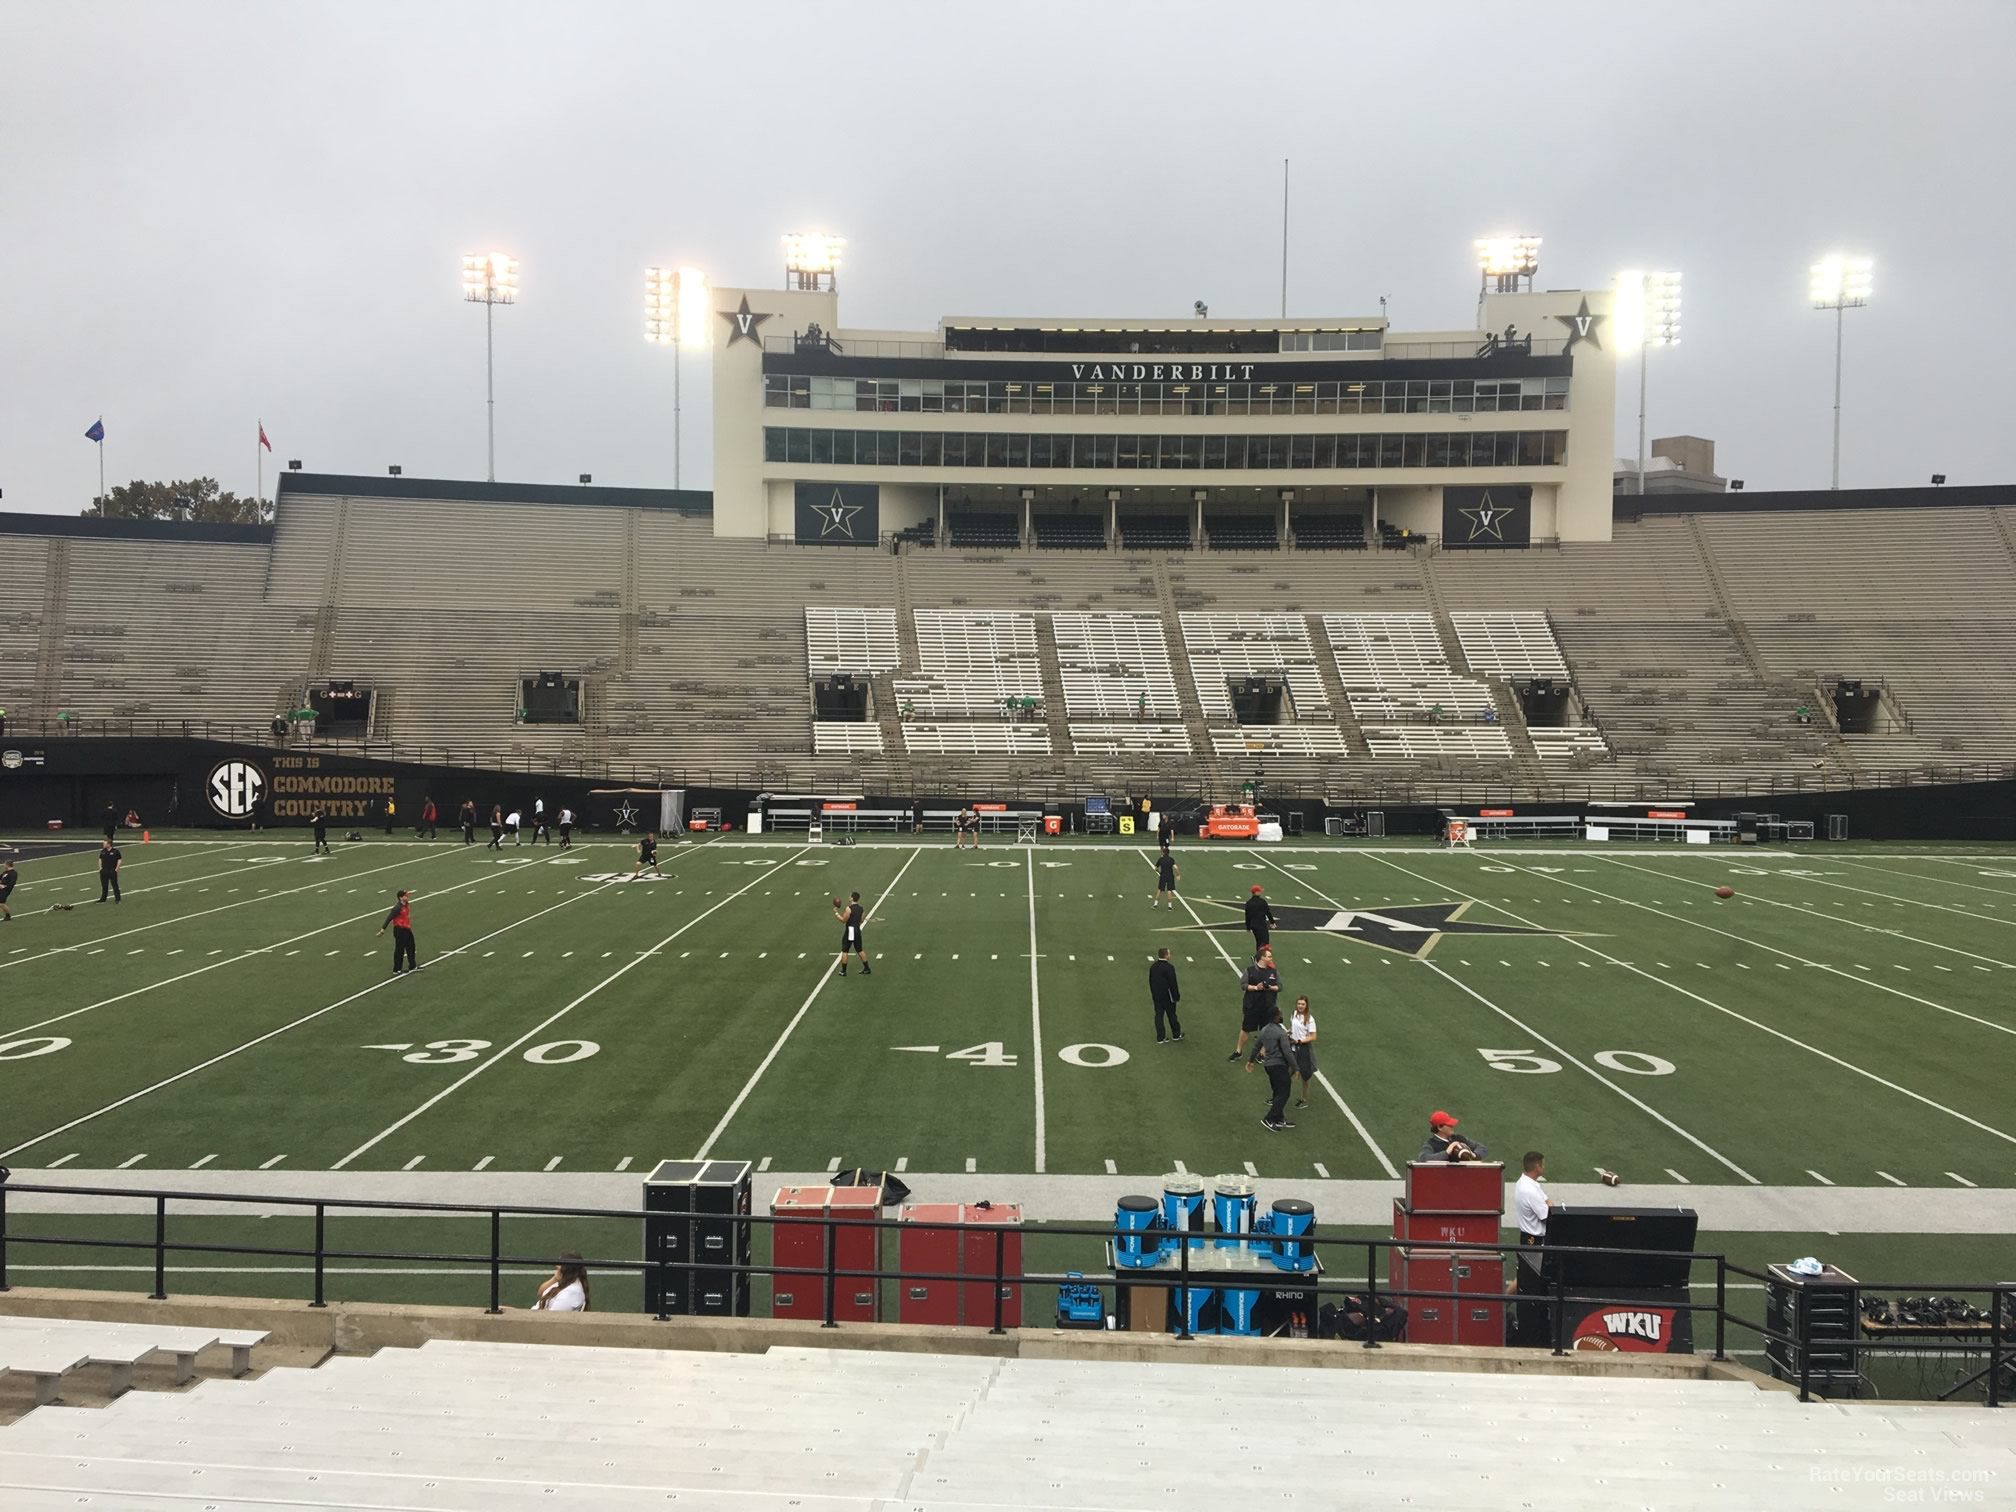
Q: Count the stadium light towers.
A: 6